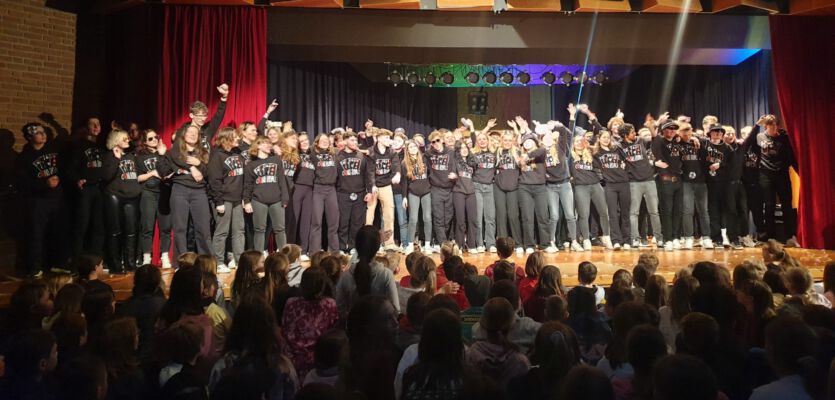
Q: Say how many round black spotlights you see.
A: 12